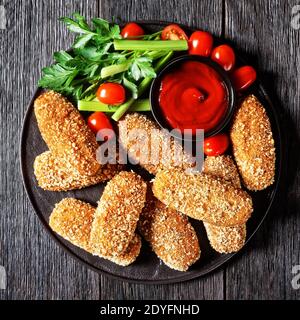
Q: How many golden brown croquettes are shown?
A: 9